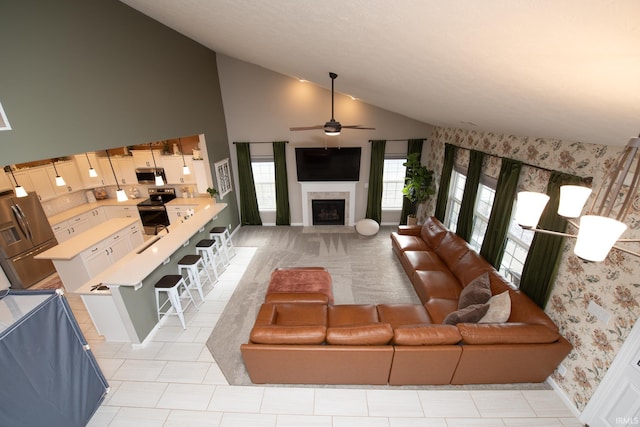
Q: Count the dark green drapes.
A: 8